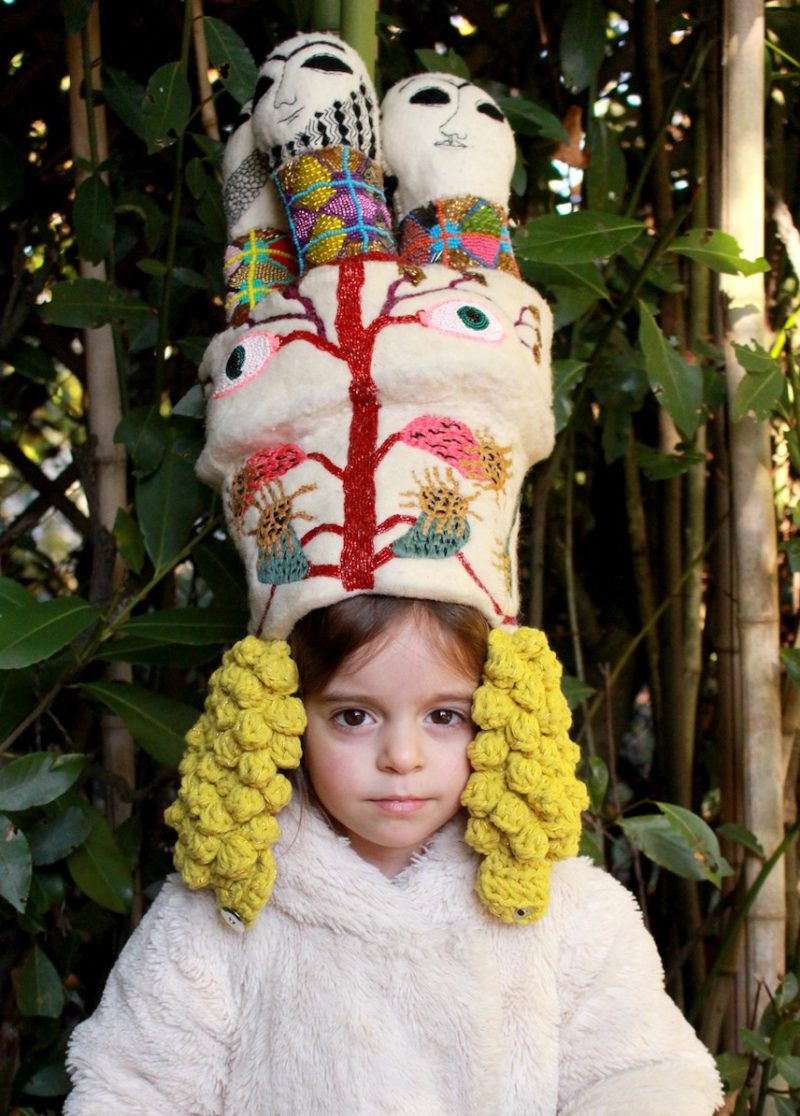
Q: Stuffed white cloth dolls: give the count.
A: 3